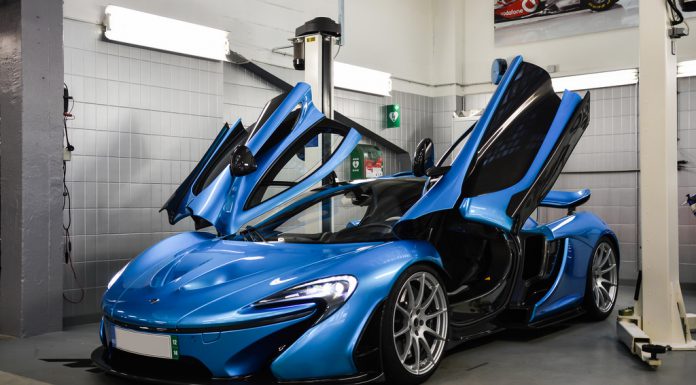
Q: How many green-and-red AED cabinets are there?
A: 1